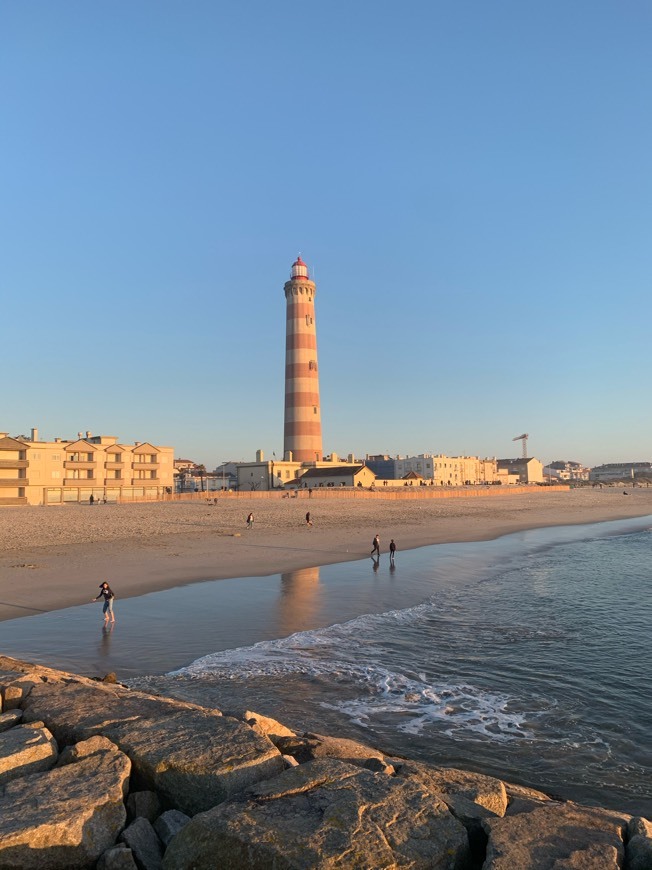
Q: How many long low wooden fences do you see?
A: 1